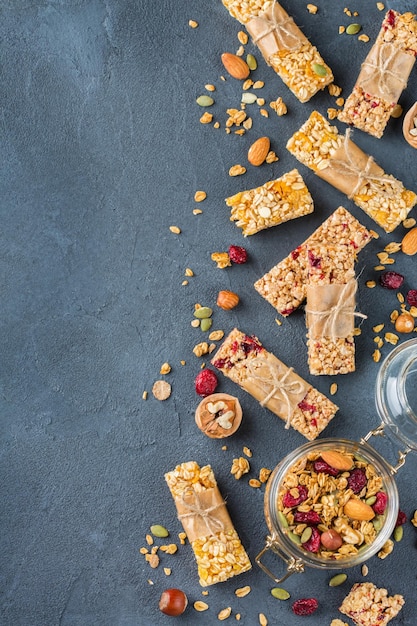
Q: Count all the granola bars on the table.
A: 9